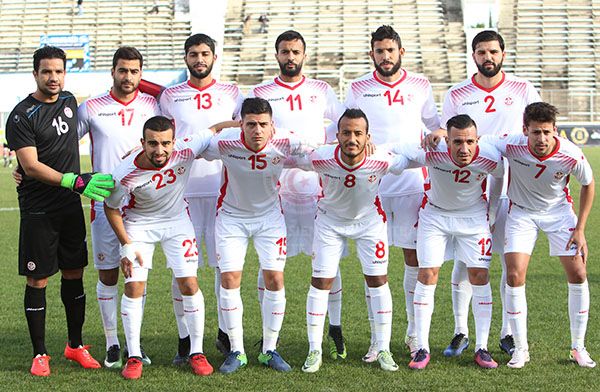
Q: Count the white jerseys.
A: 10